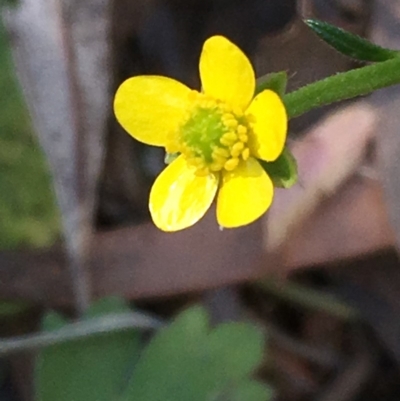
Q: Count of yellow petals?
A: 5